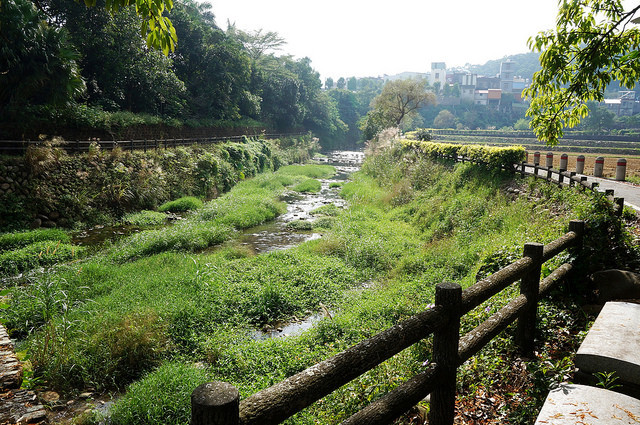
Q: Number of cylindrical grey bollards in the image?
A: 7